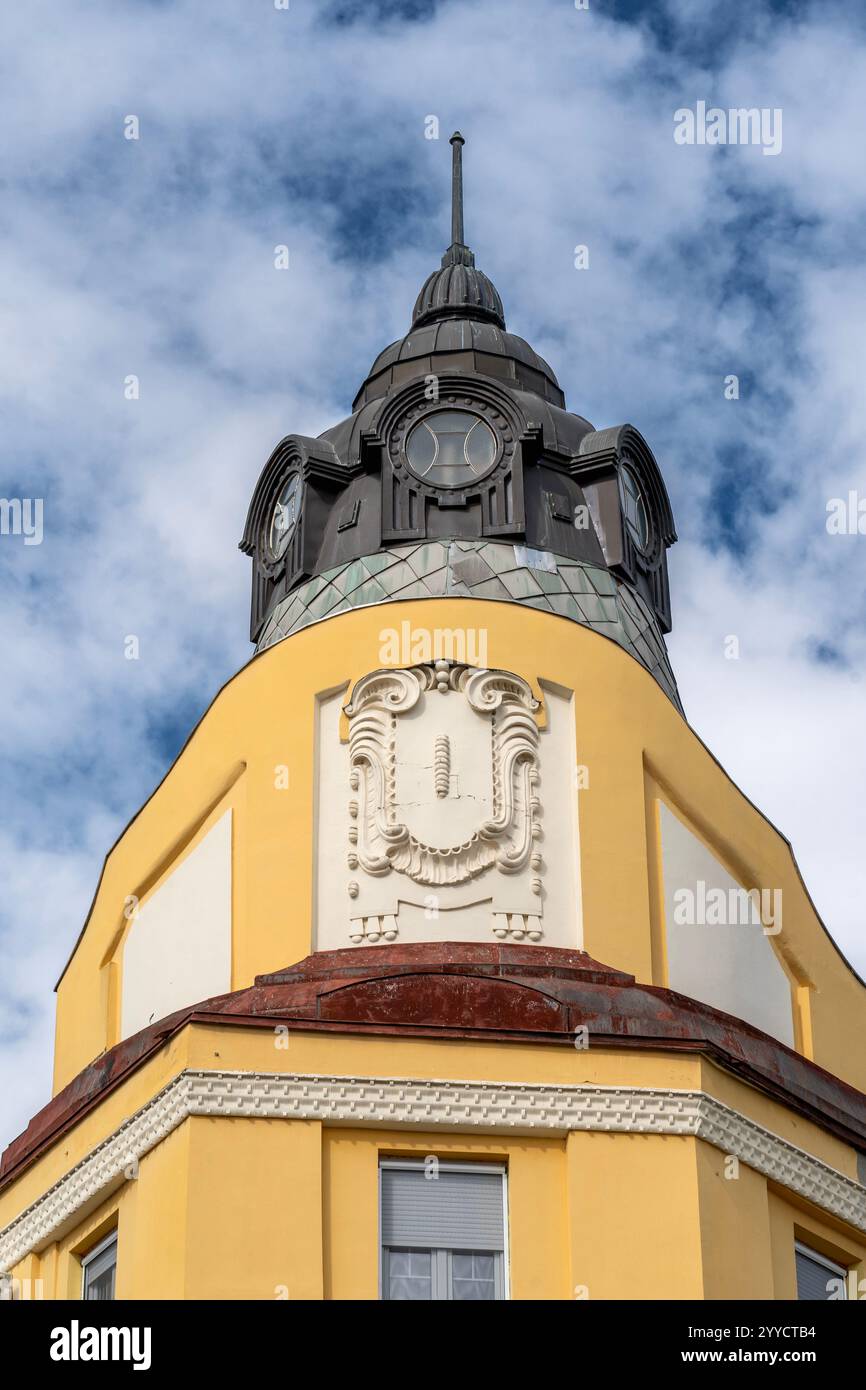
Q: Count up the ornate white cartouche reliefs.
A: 1